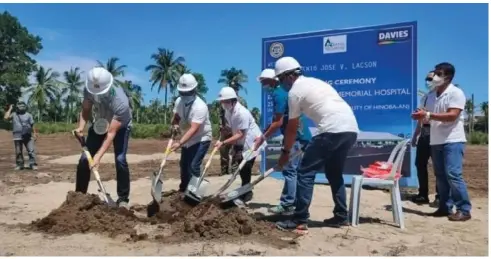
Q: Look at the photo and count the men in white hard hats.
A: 5